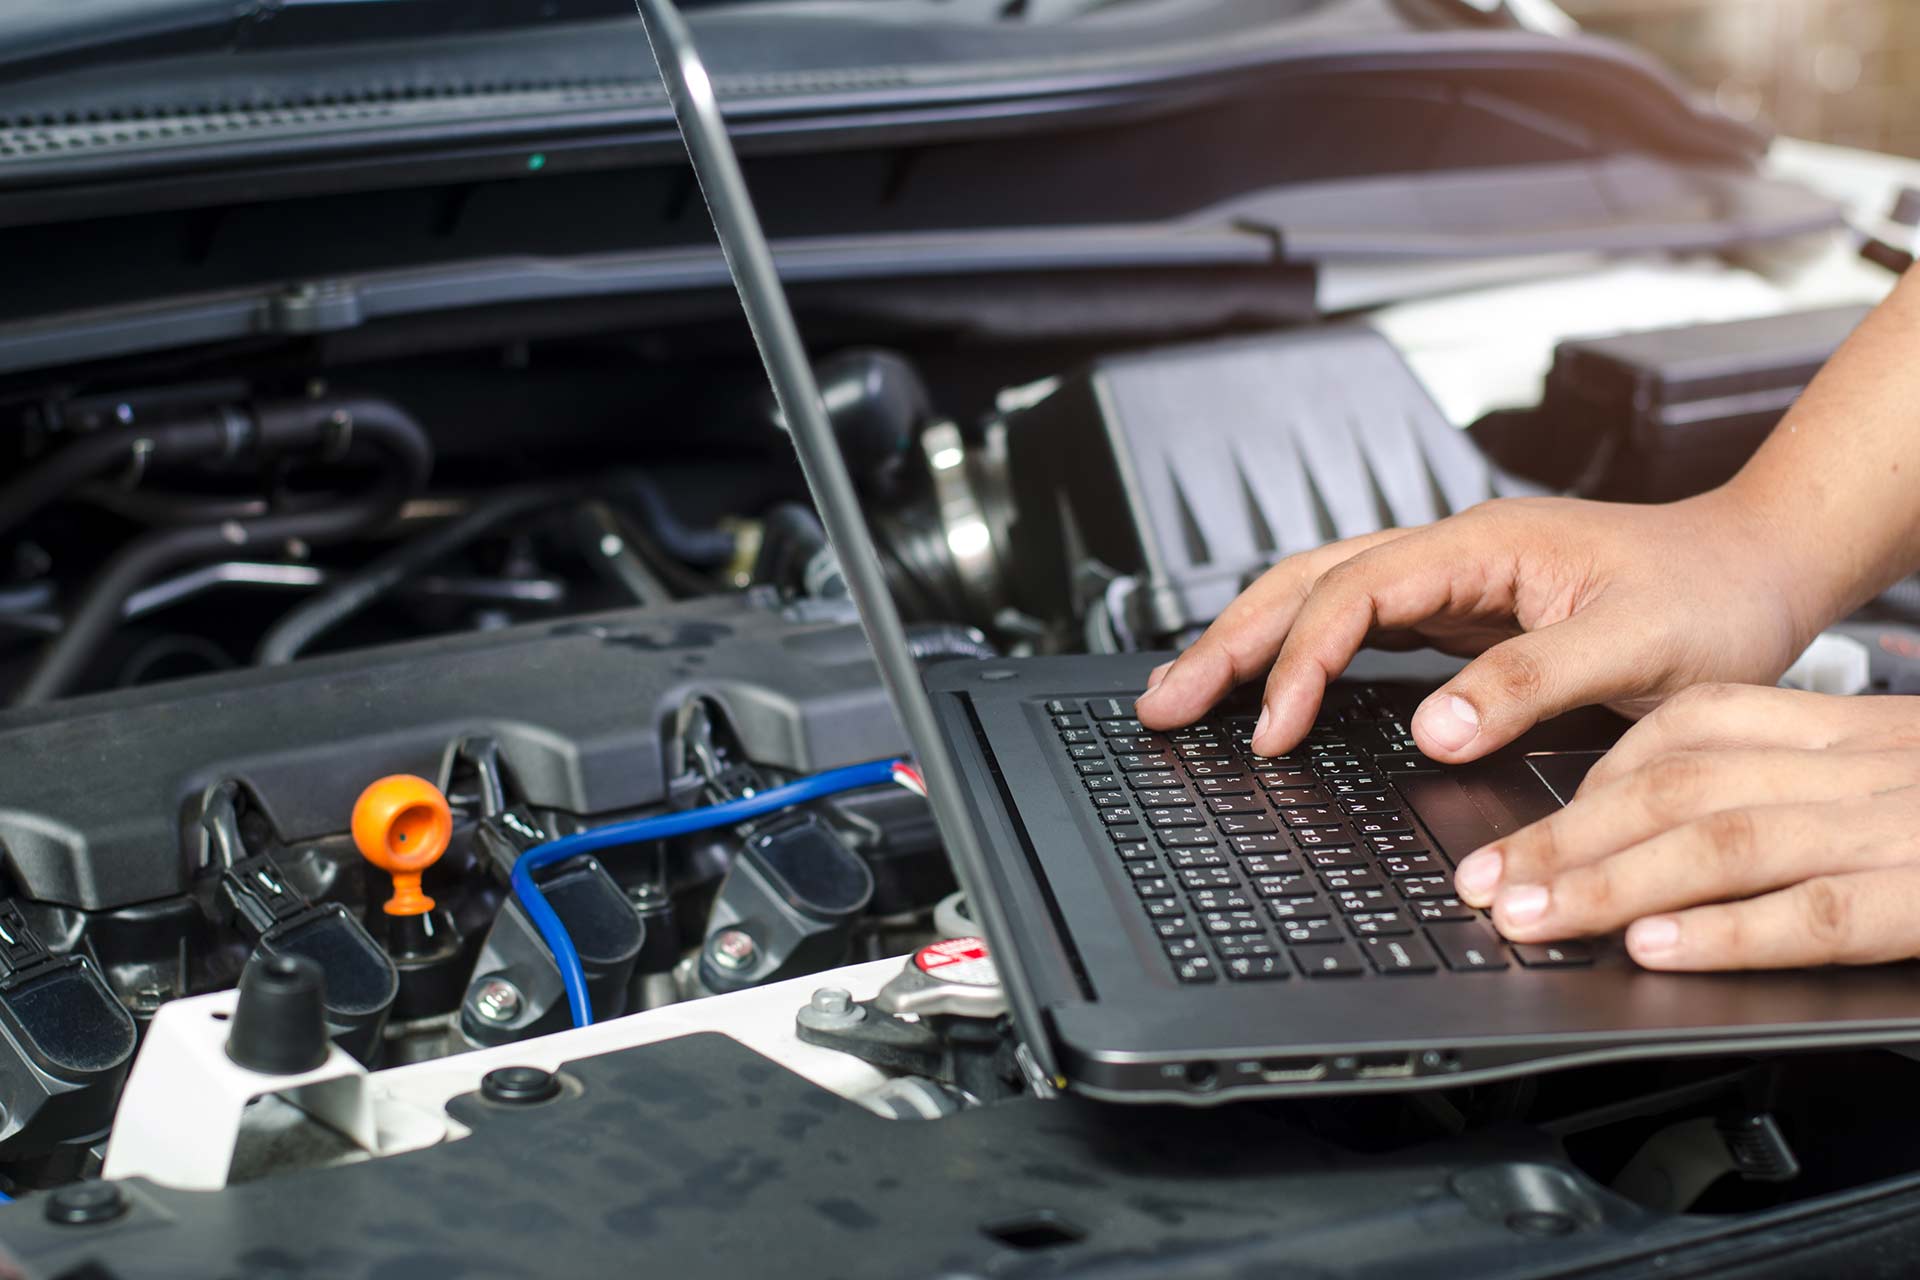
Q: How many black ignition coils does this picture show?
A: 4